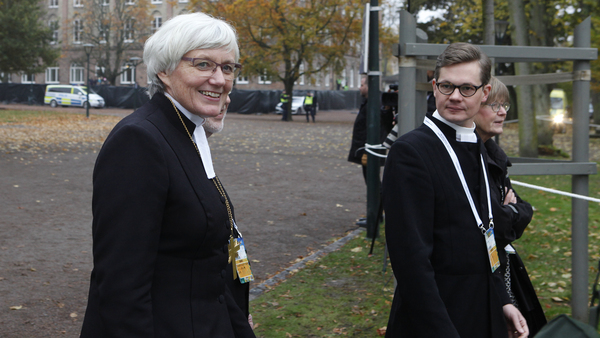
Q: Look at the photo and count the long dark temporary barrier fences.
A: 1